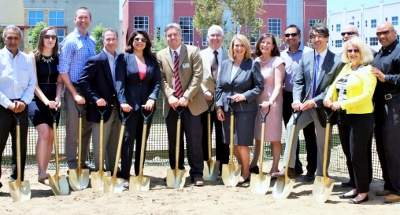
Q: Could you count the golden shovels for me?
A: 12